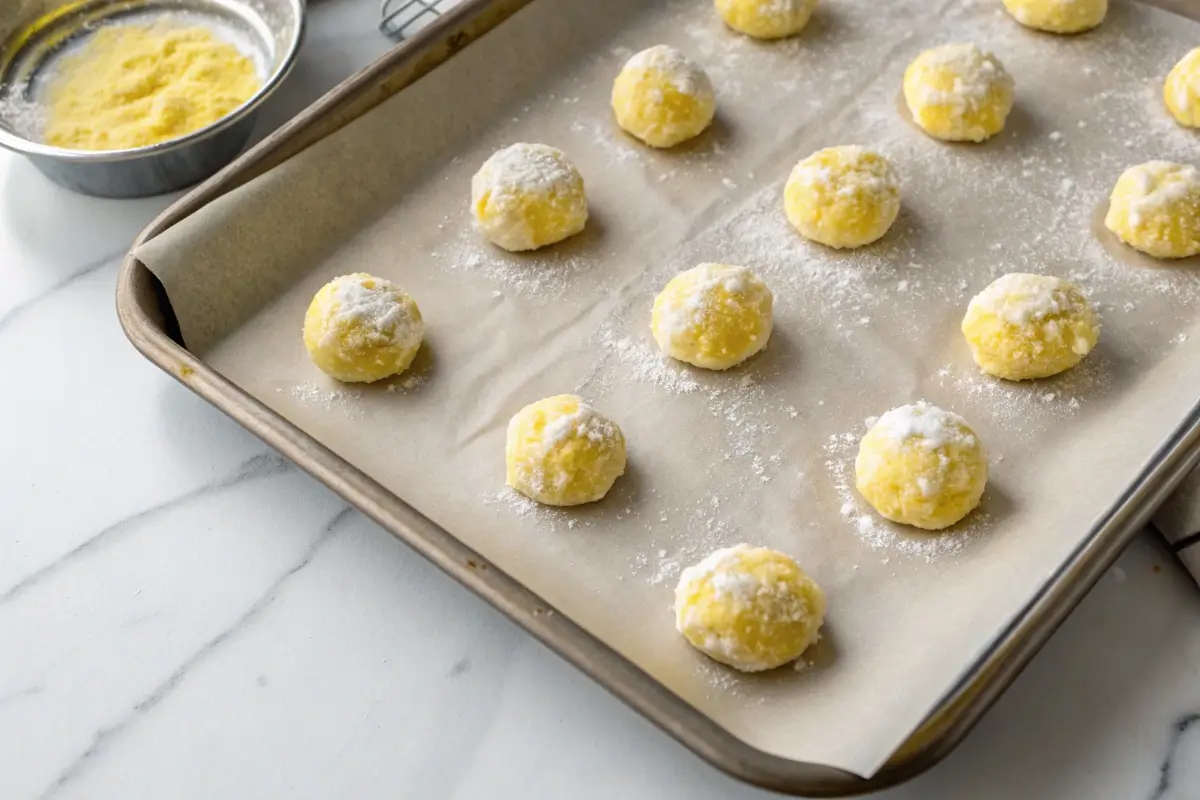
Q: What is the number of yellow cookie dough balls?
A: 14